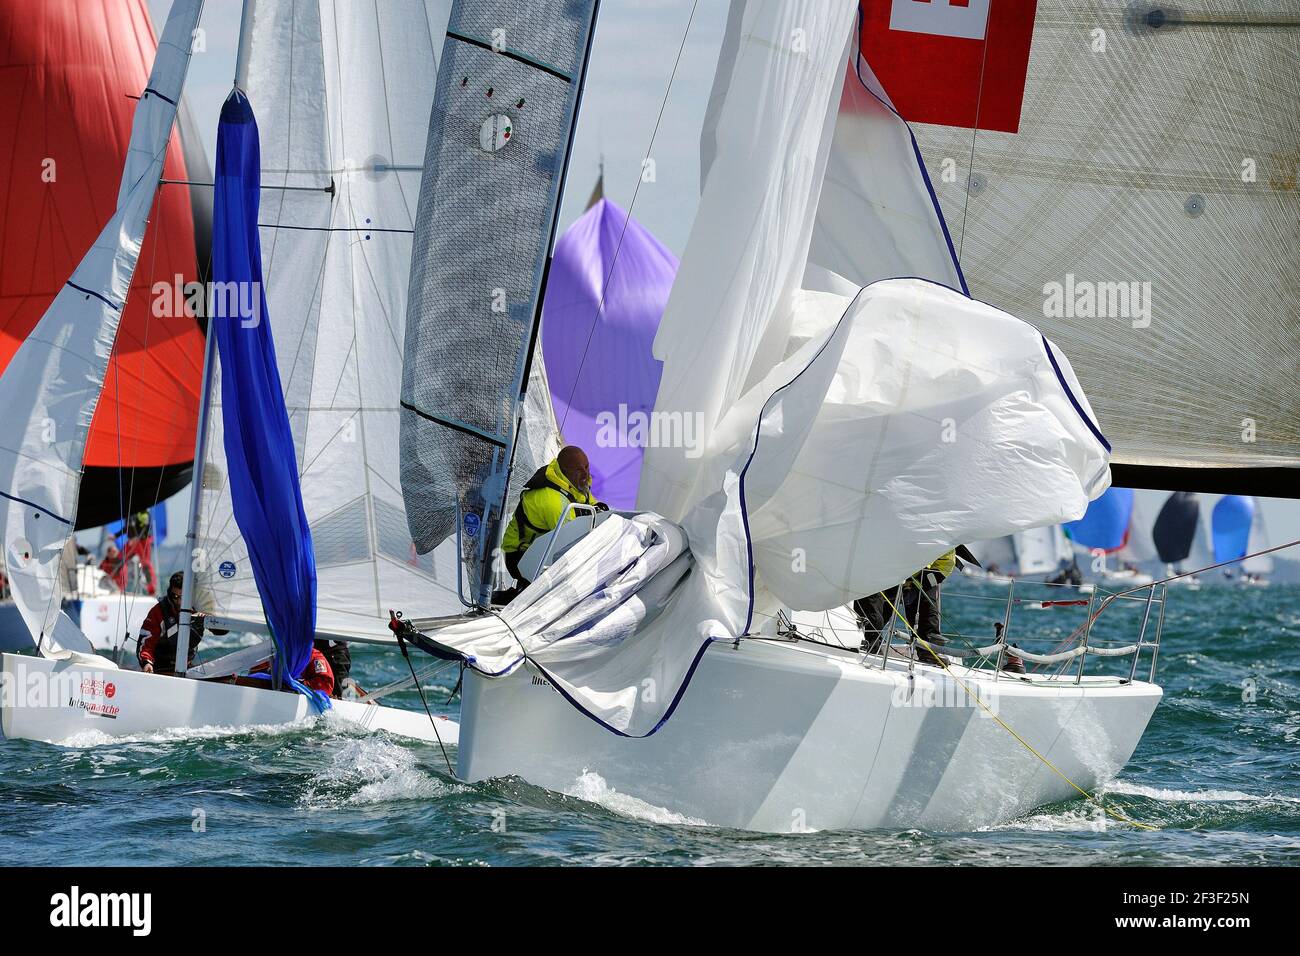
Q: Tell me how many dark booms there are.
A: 1